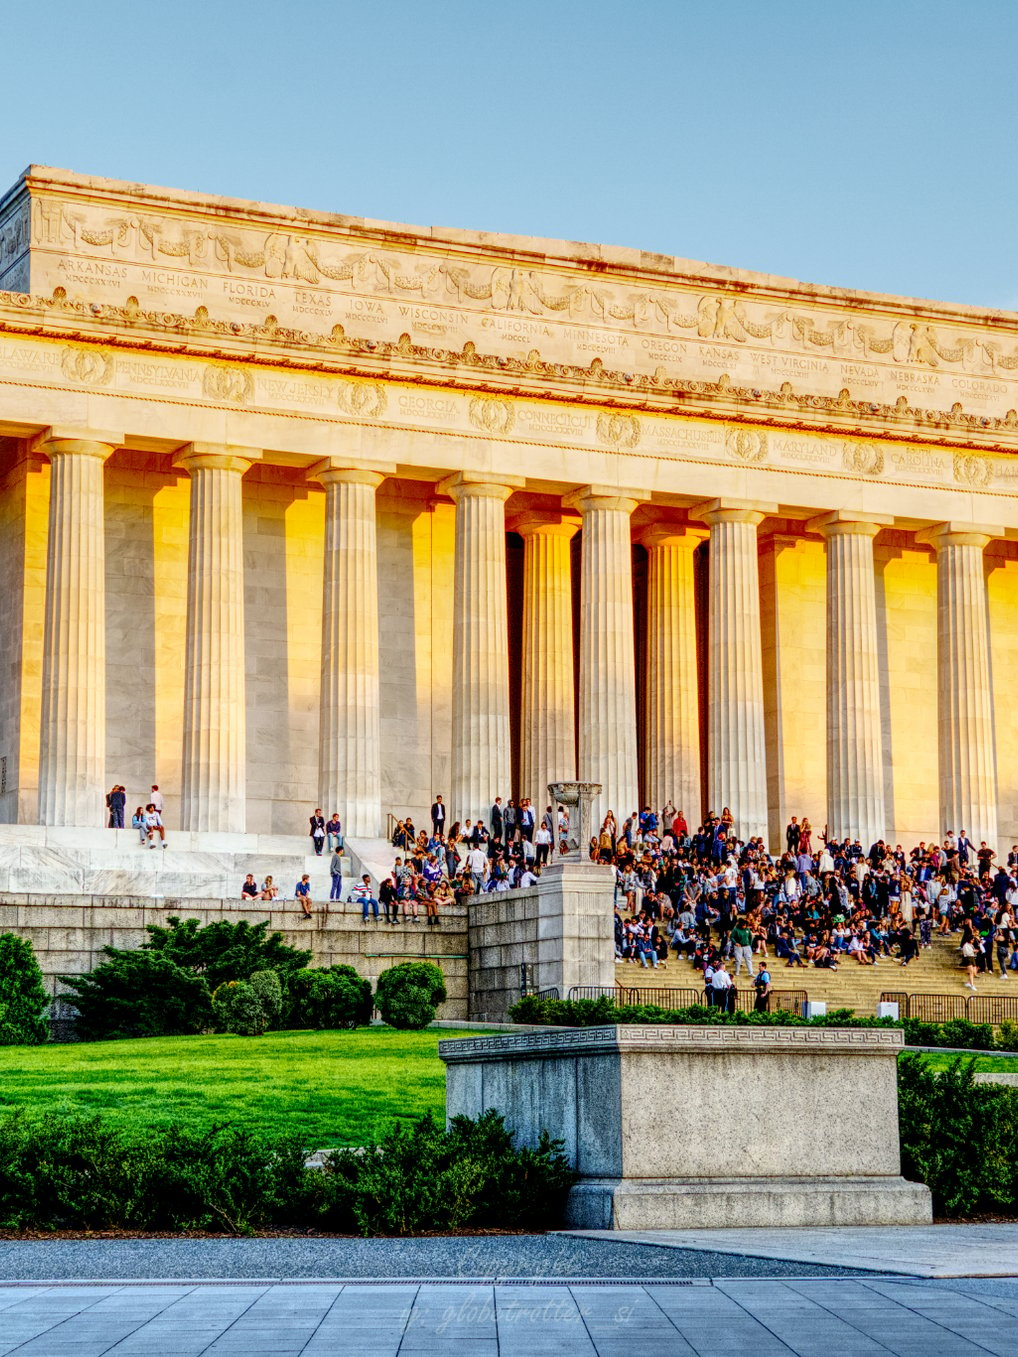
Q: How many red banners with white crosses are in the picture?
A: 0